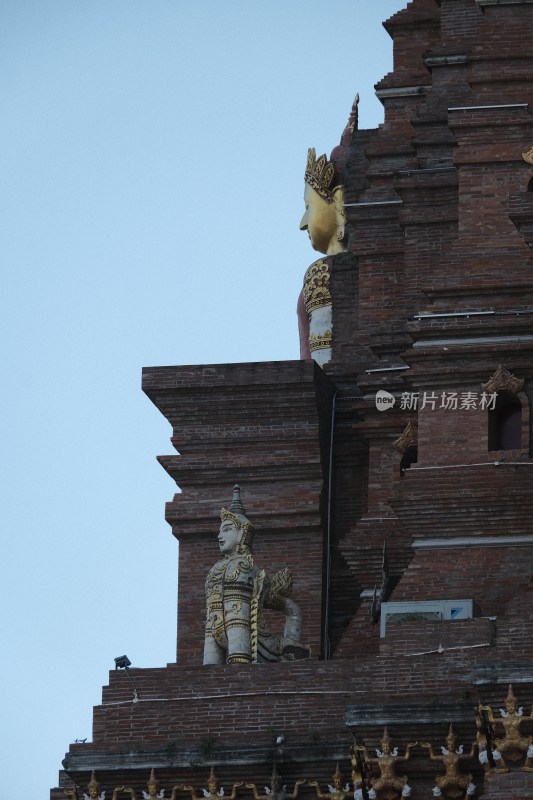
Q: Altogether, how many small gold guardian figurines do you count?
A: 8